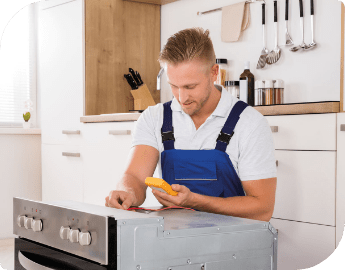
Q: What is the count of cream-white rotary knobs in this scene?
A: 6